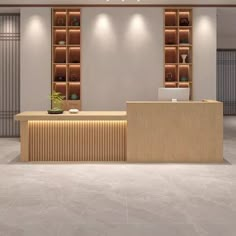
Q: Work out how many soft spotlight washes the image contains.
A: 4